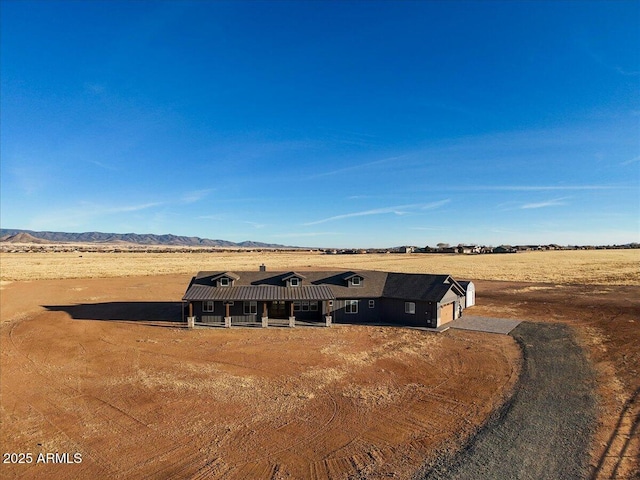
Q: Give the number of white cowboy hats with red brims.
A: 0